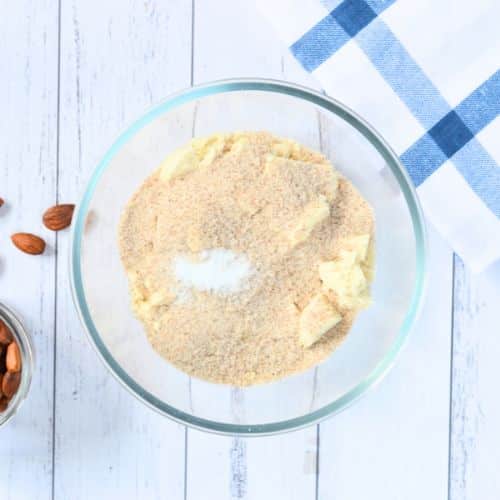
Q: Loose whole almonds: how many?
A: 2